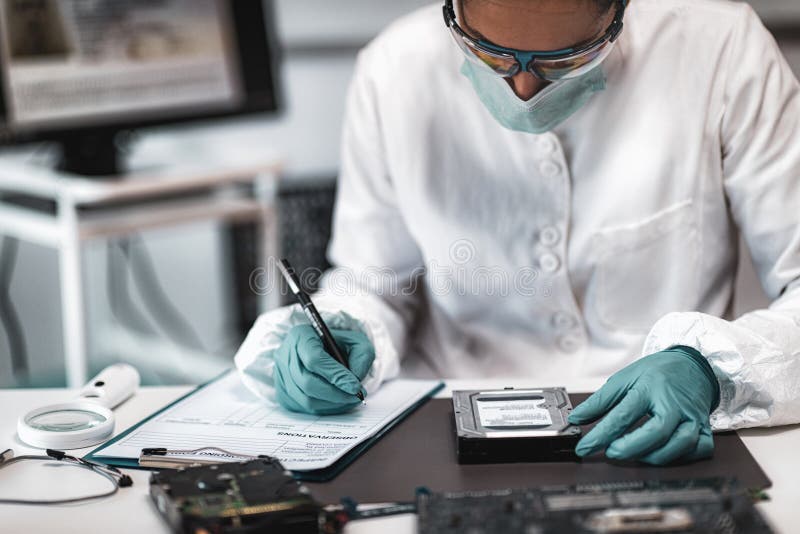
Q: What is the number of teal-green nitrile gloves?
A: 2